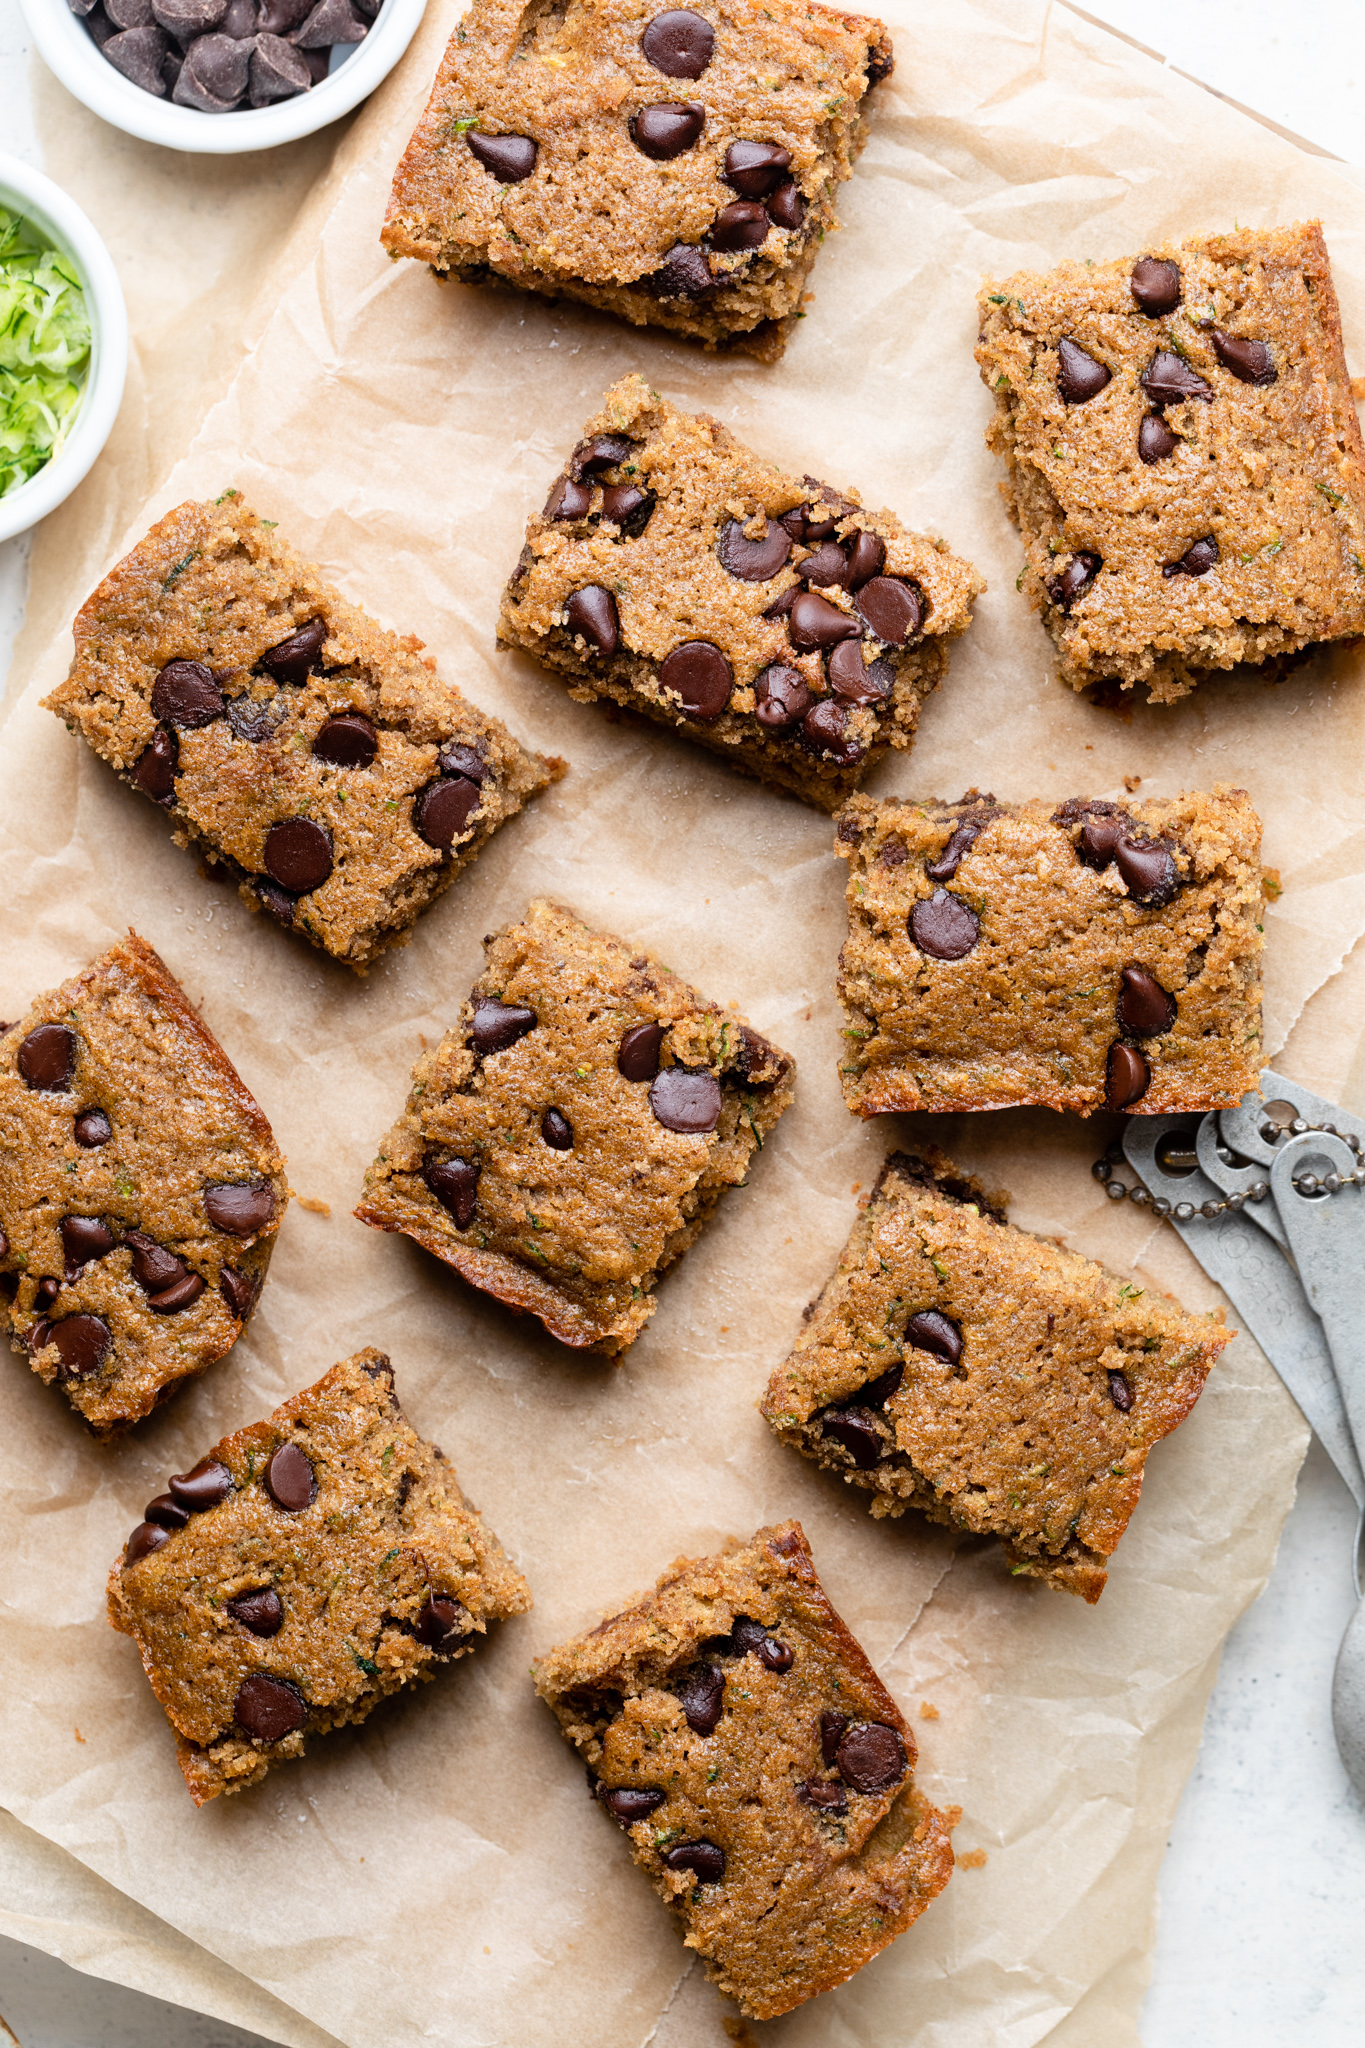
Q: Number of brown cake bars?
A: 10